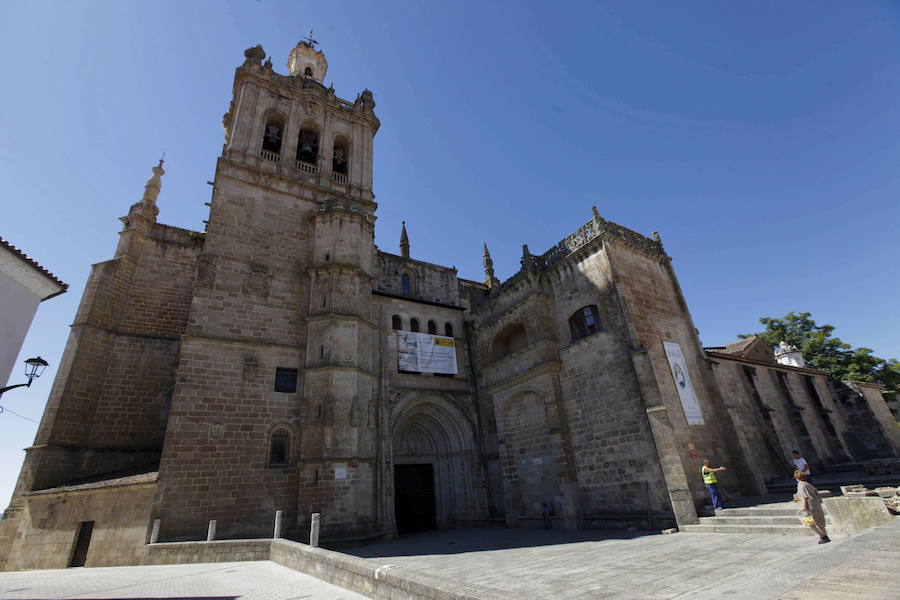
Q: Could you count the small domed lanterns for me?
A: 1